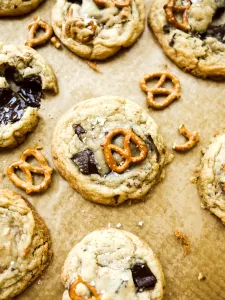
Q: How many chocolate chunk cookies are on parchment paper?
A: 8